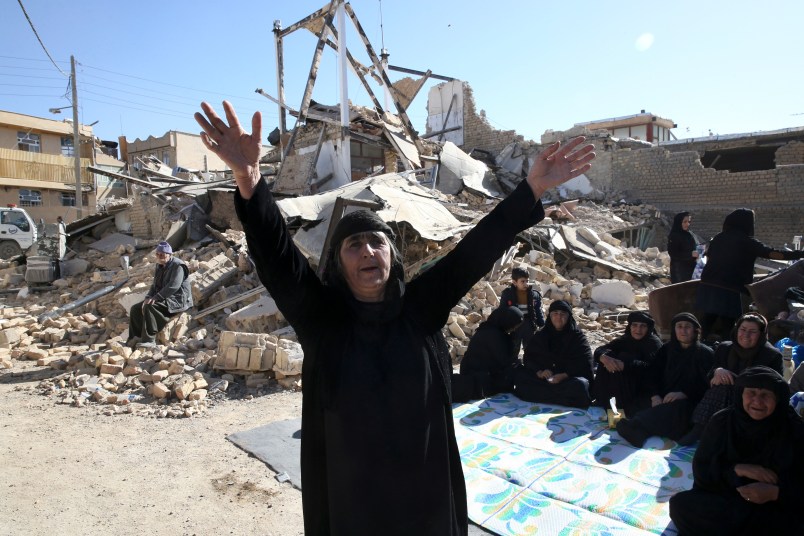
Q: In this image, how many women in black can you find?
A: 9